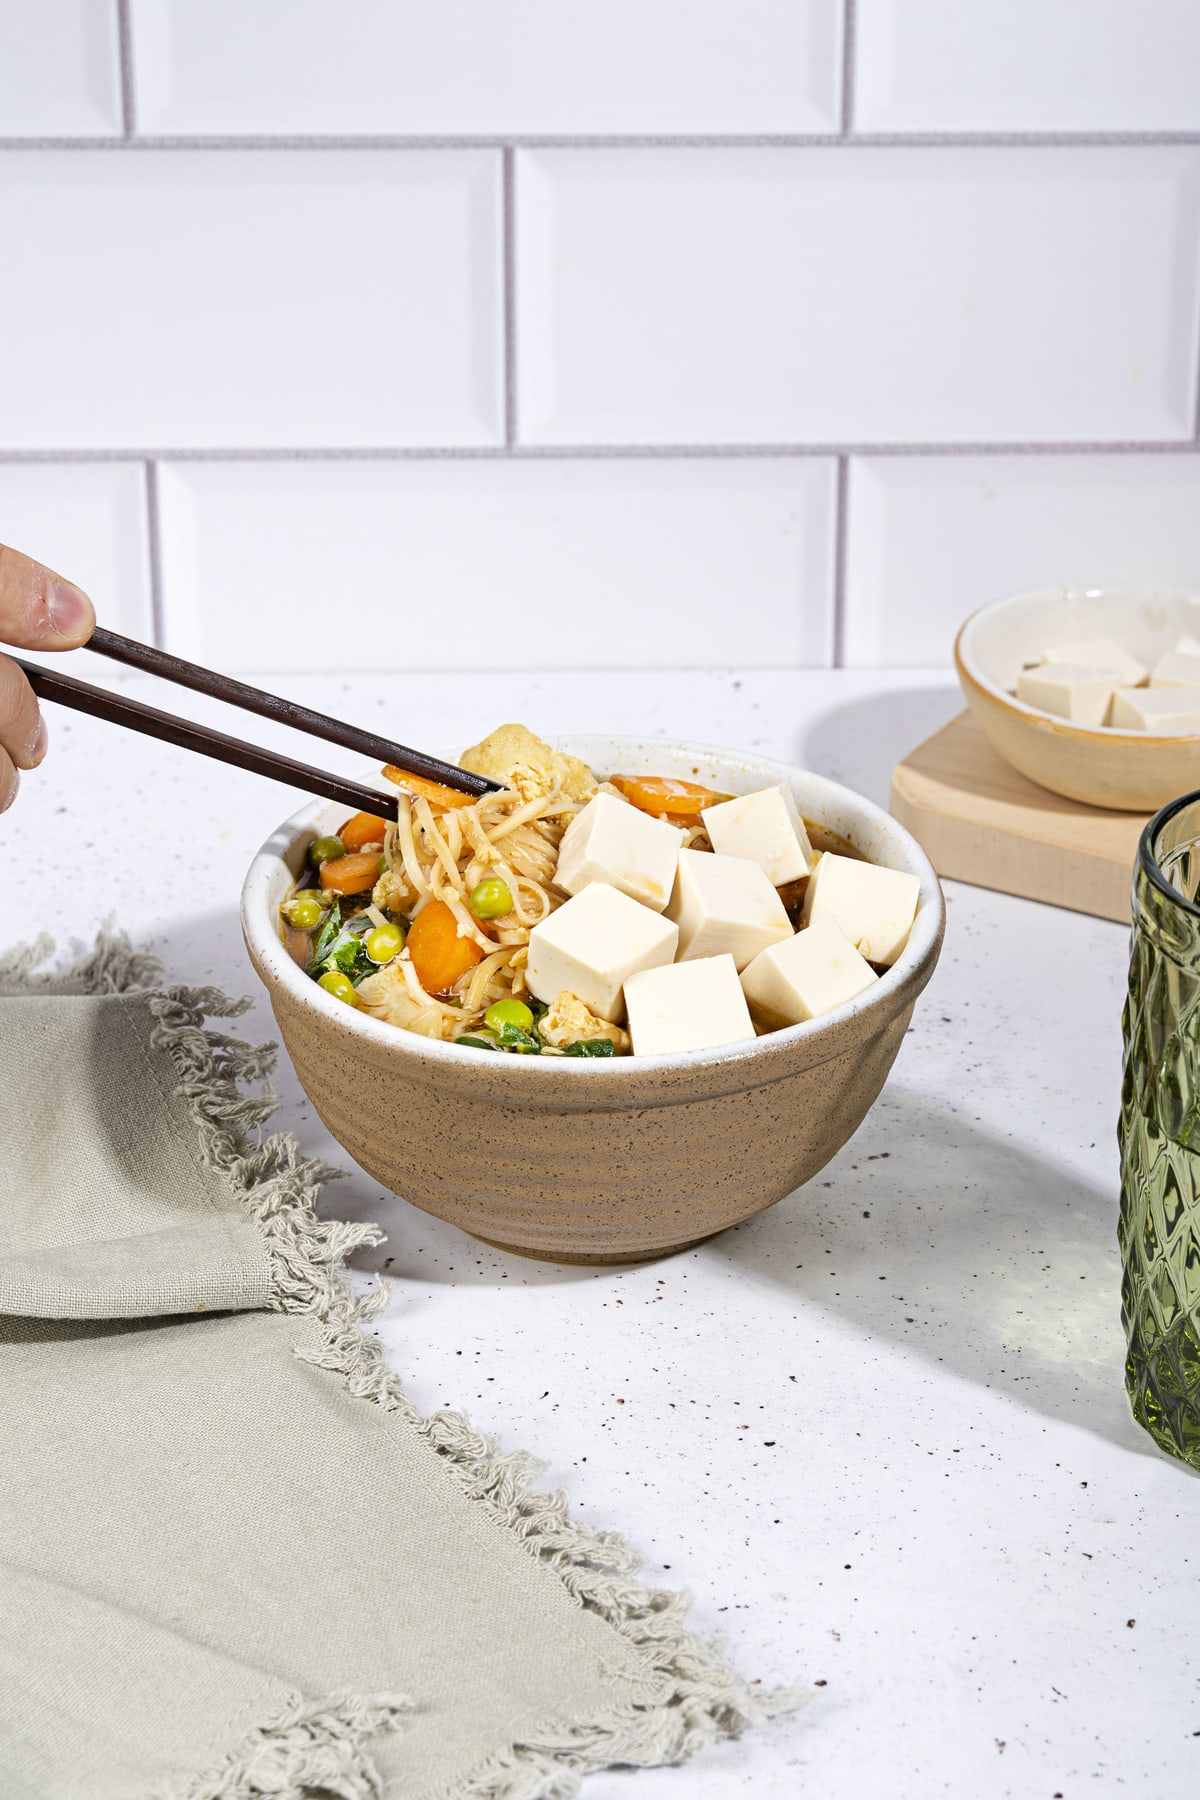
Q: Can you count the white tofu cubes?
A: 11